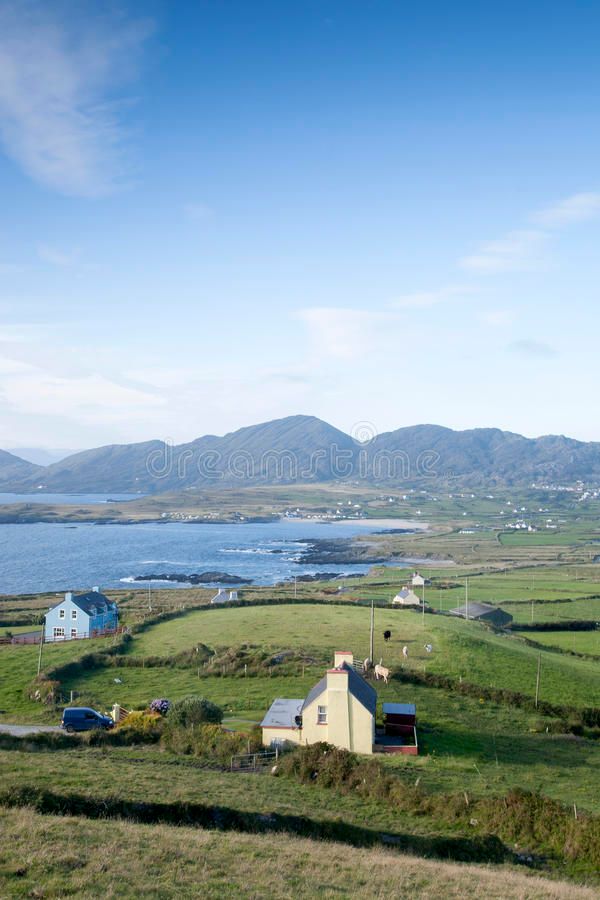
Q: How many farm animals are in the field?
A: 5